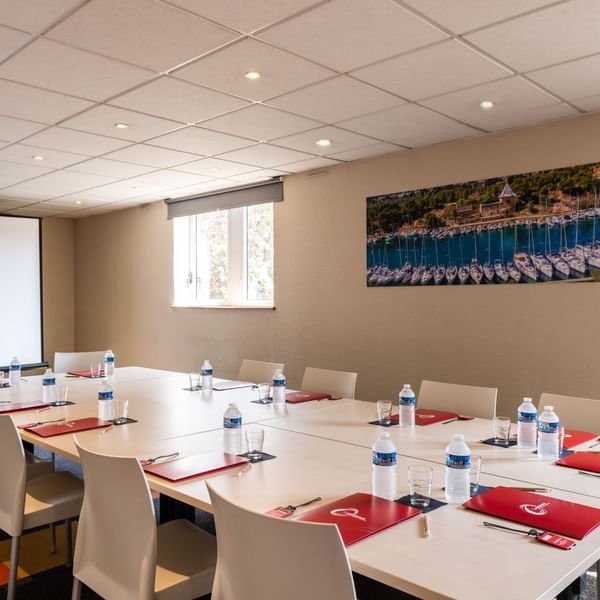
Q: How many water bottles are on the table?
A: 12